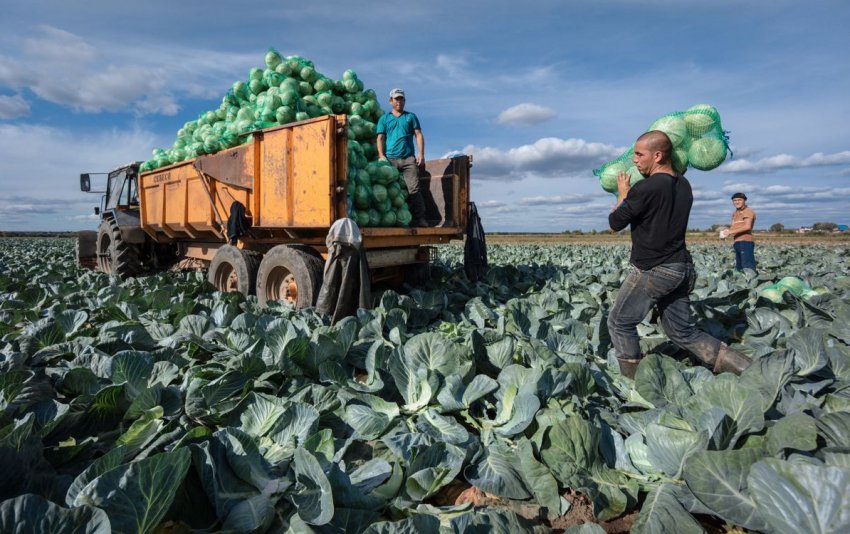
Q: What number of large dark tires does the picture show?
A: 3